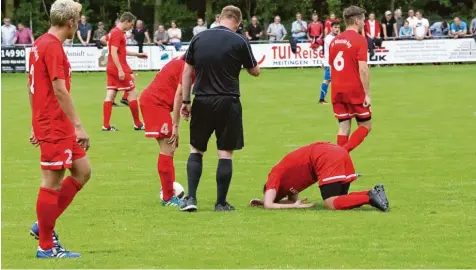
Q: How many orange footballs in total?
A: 0